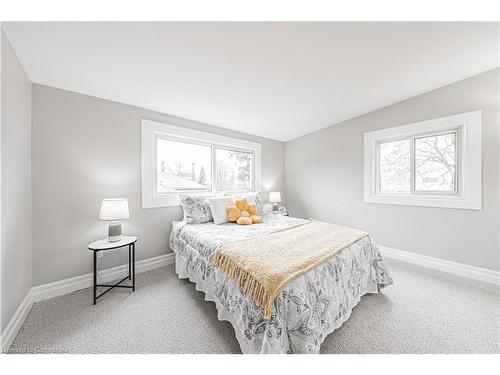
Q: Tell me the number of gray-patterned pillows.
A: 2